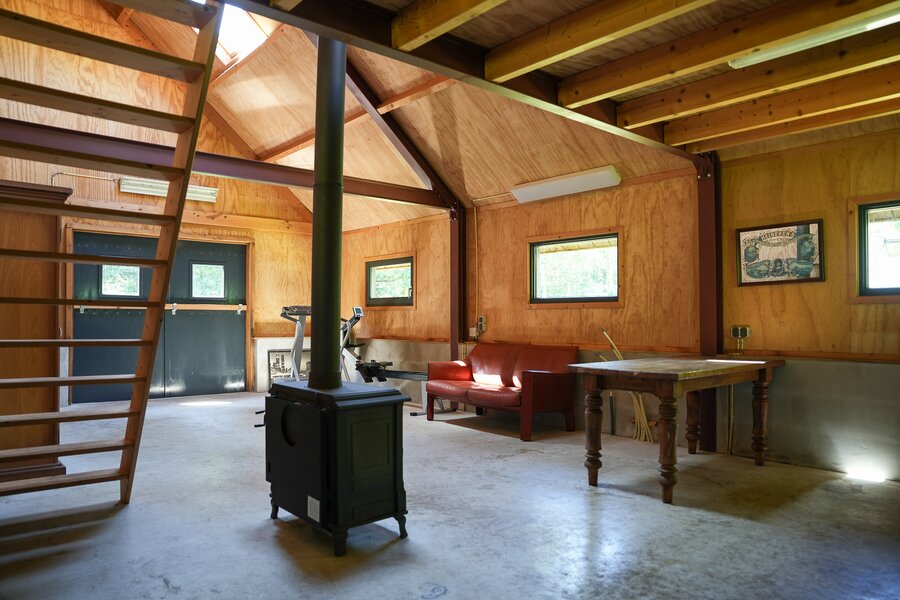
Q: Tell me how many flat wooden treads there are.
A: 12